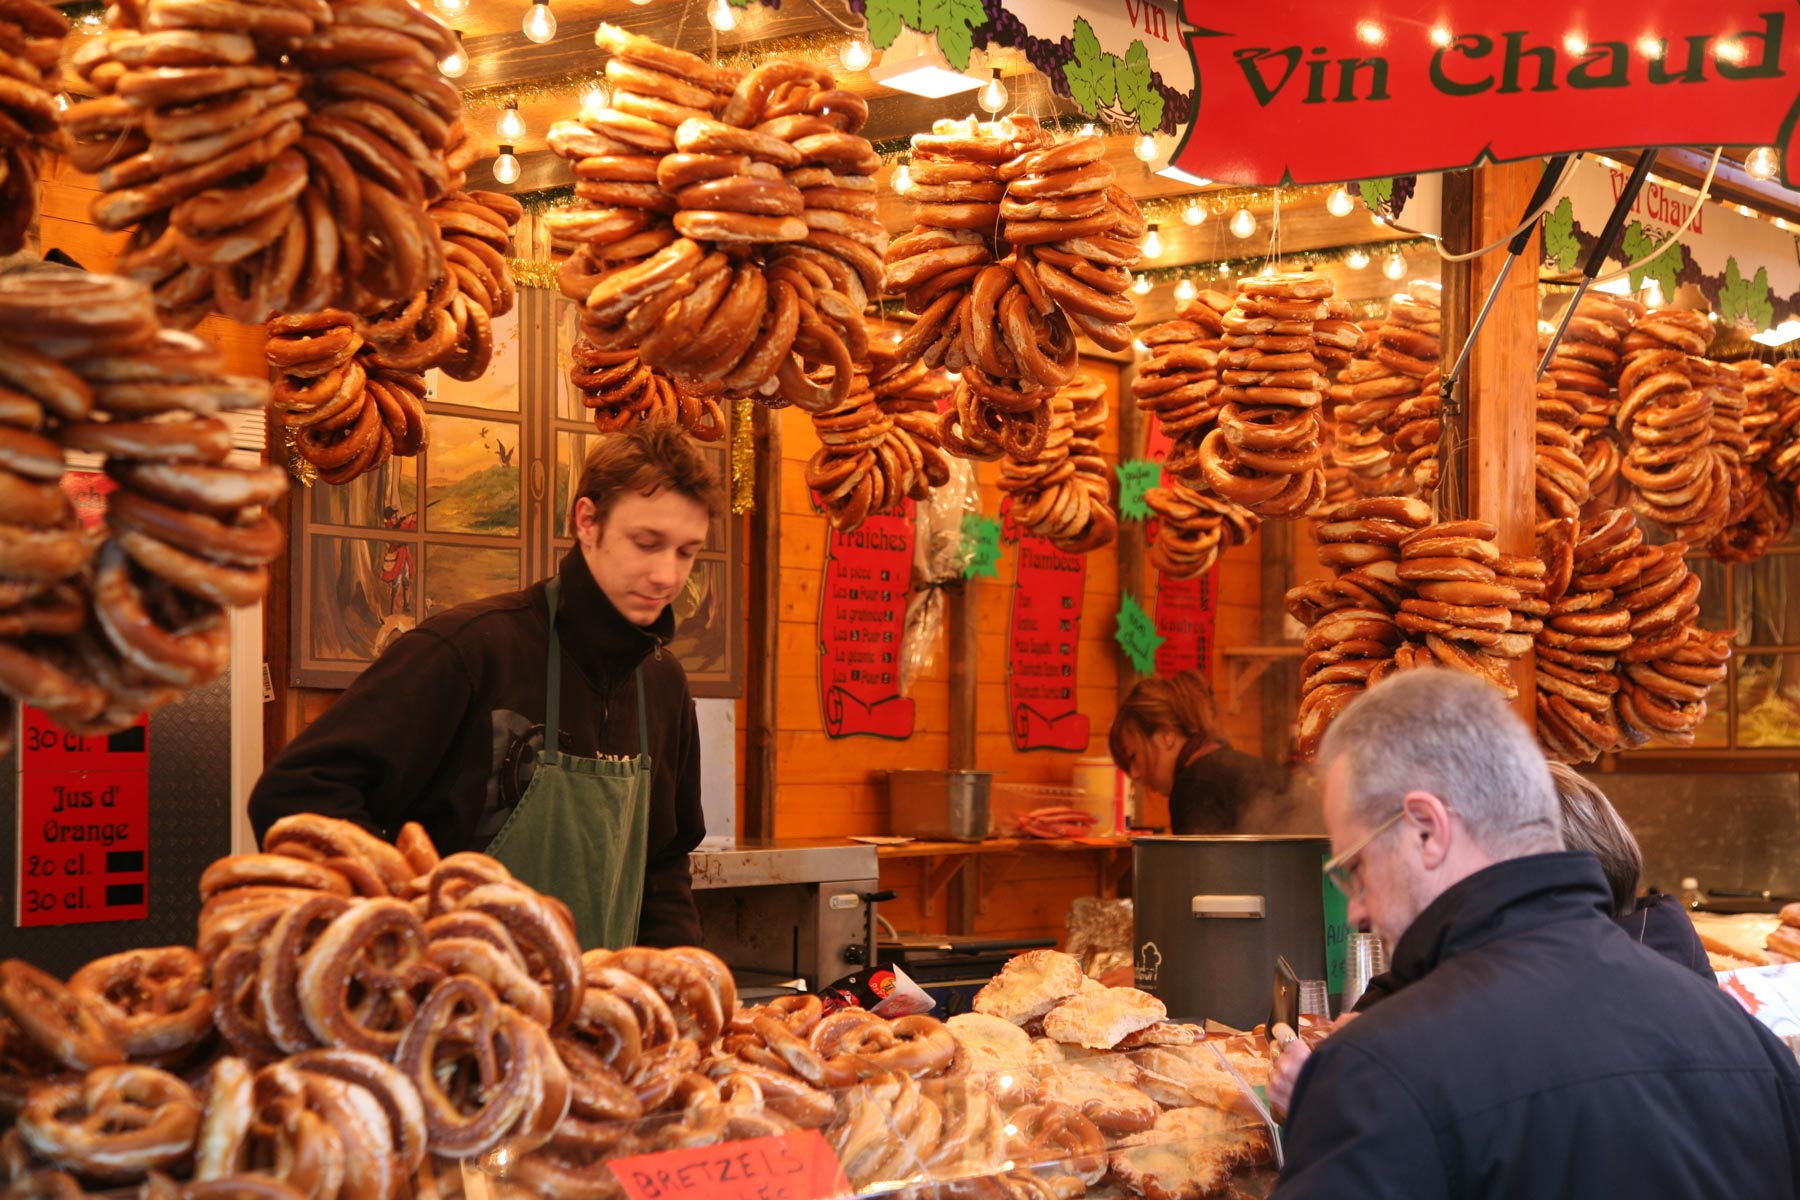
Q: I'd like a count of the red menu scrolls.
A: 3